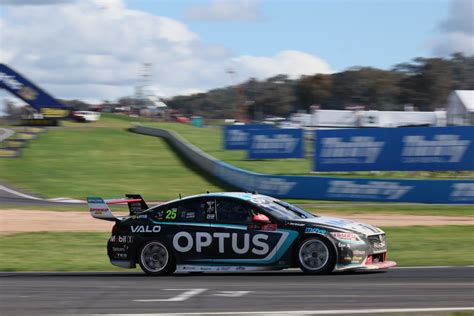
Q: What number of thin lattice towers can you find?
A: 2